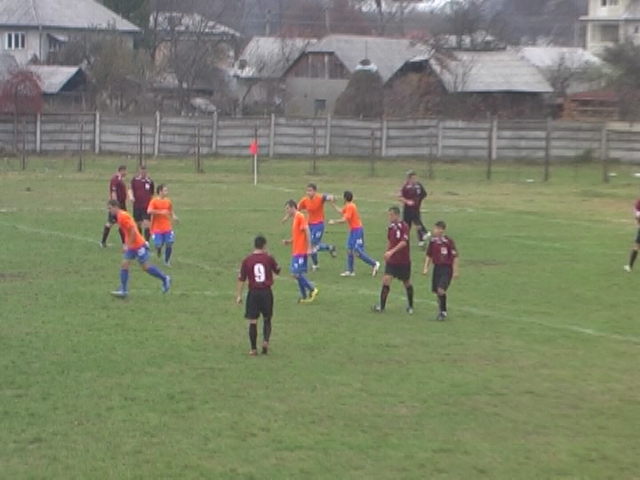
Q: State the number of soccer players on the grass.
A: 12